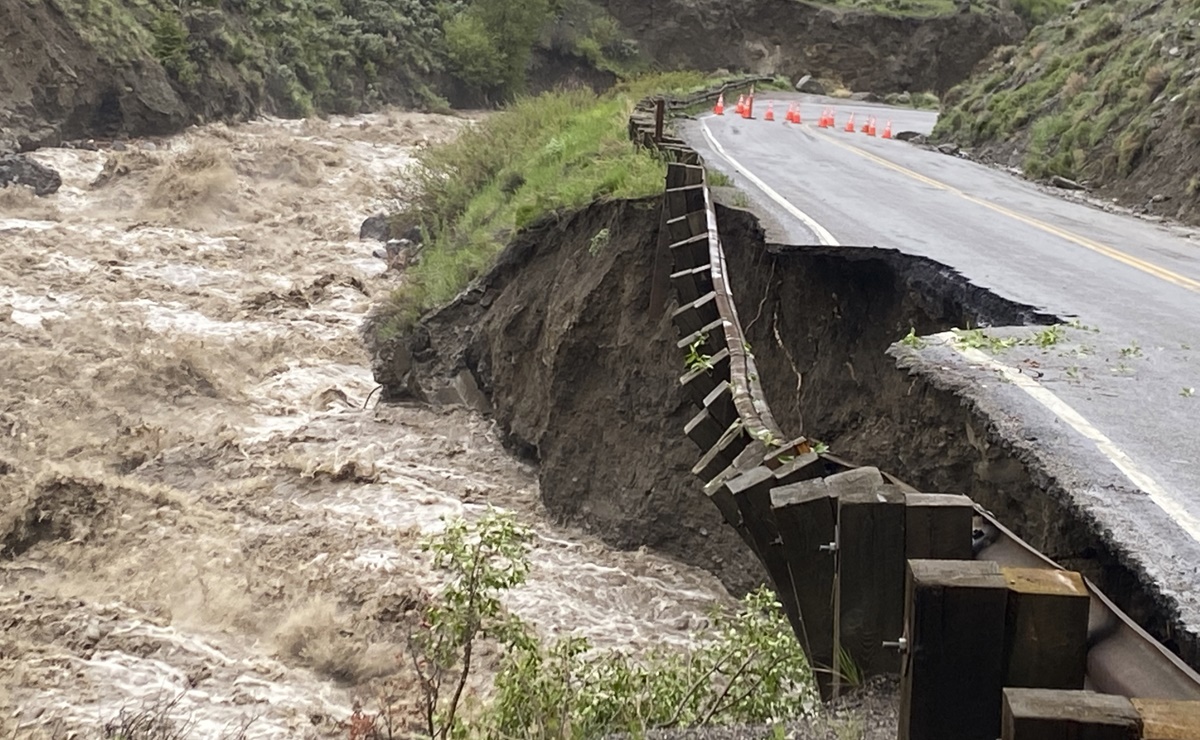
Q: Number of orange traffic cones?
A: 13